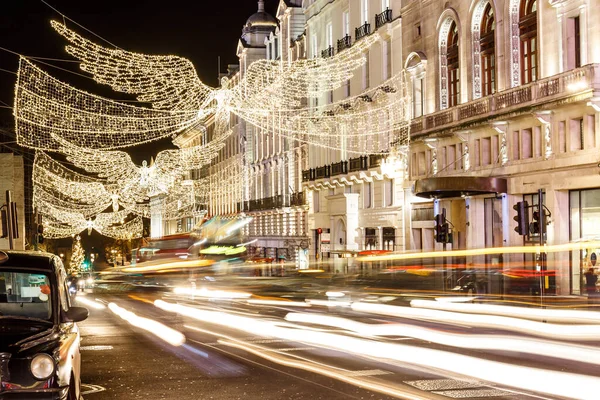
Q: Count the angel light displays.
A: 4